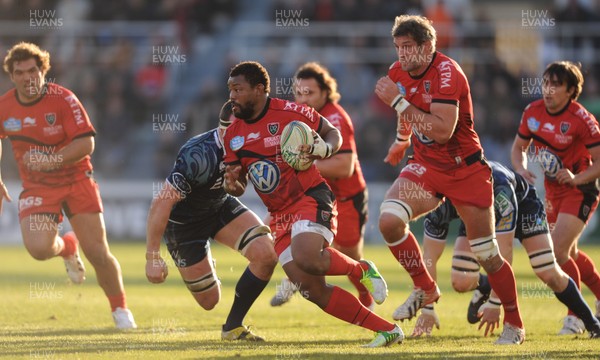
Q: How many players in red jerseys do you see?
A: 5